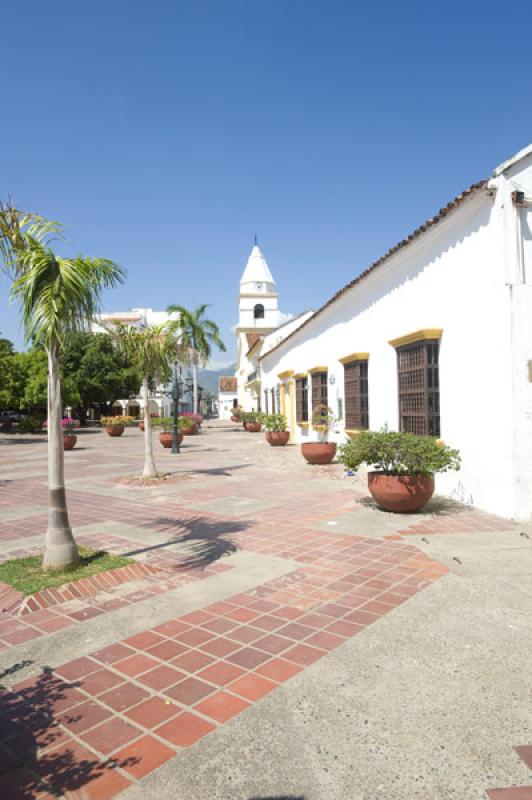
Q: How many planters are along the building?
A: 5